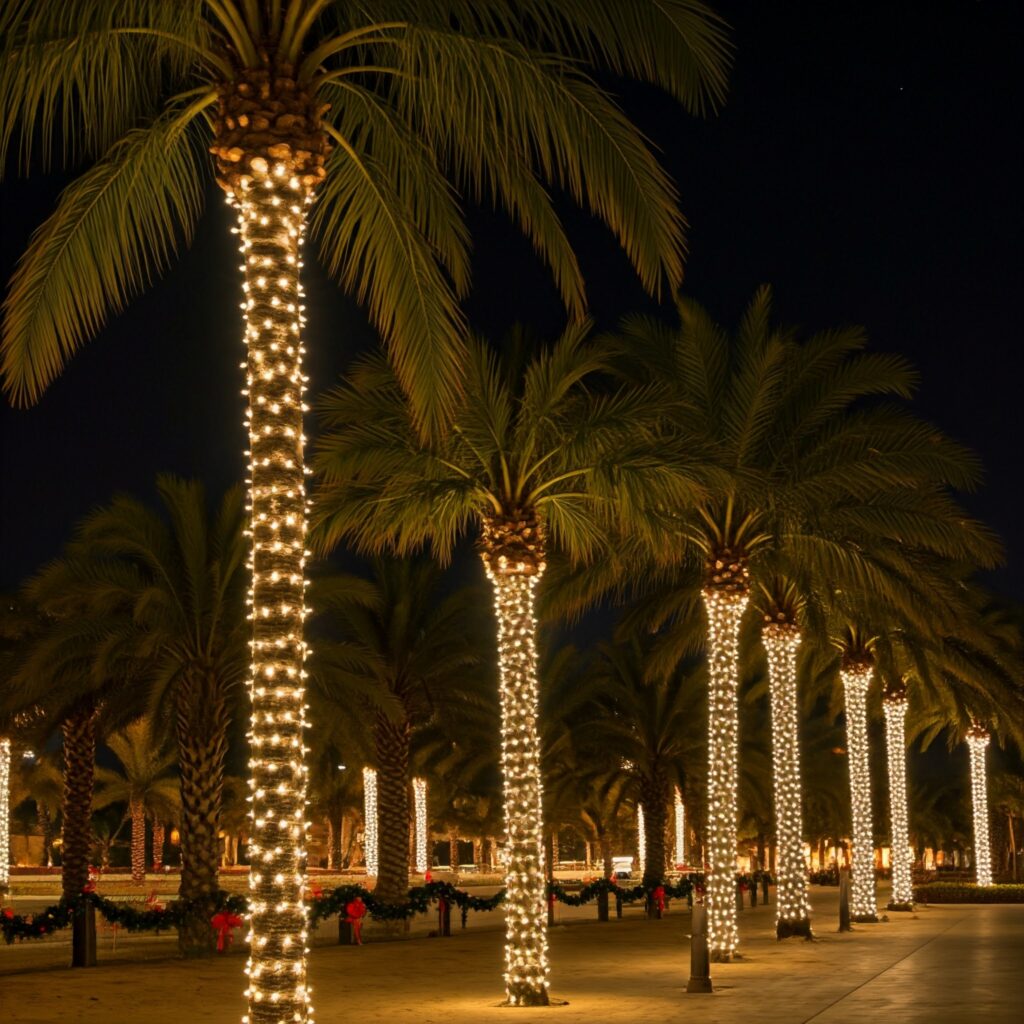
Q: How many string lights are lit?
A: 12